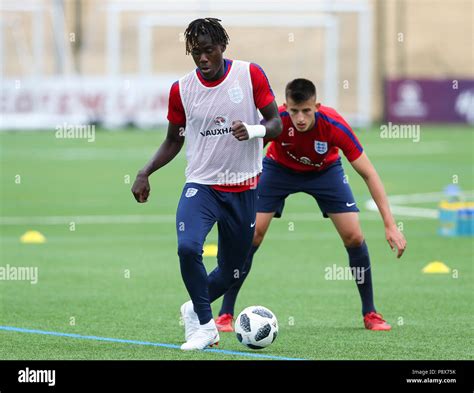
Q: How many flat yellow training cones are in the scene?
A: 3